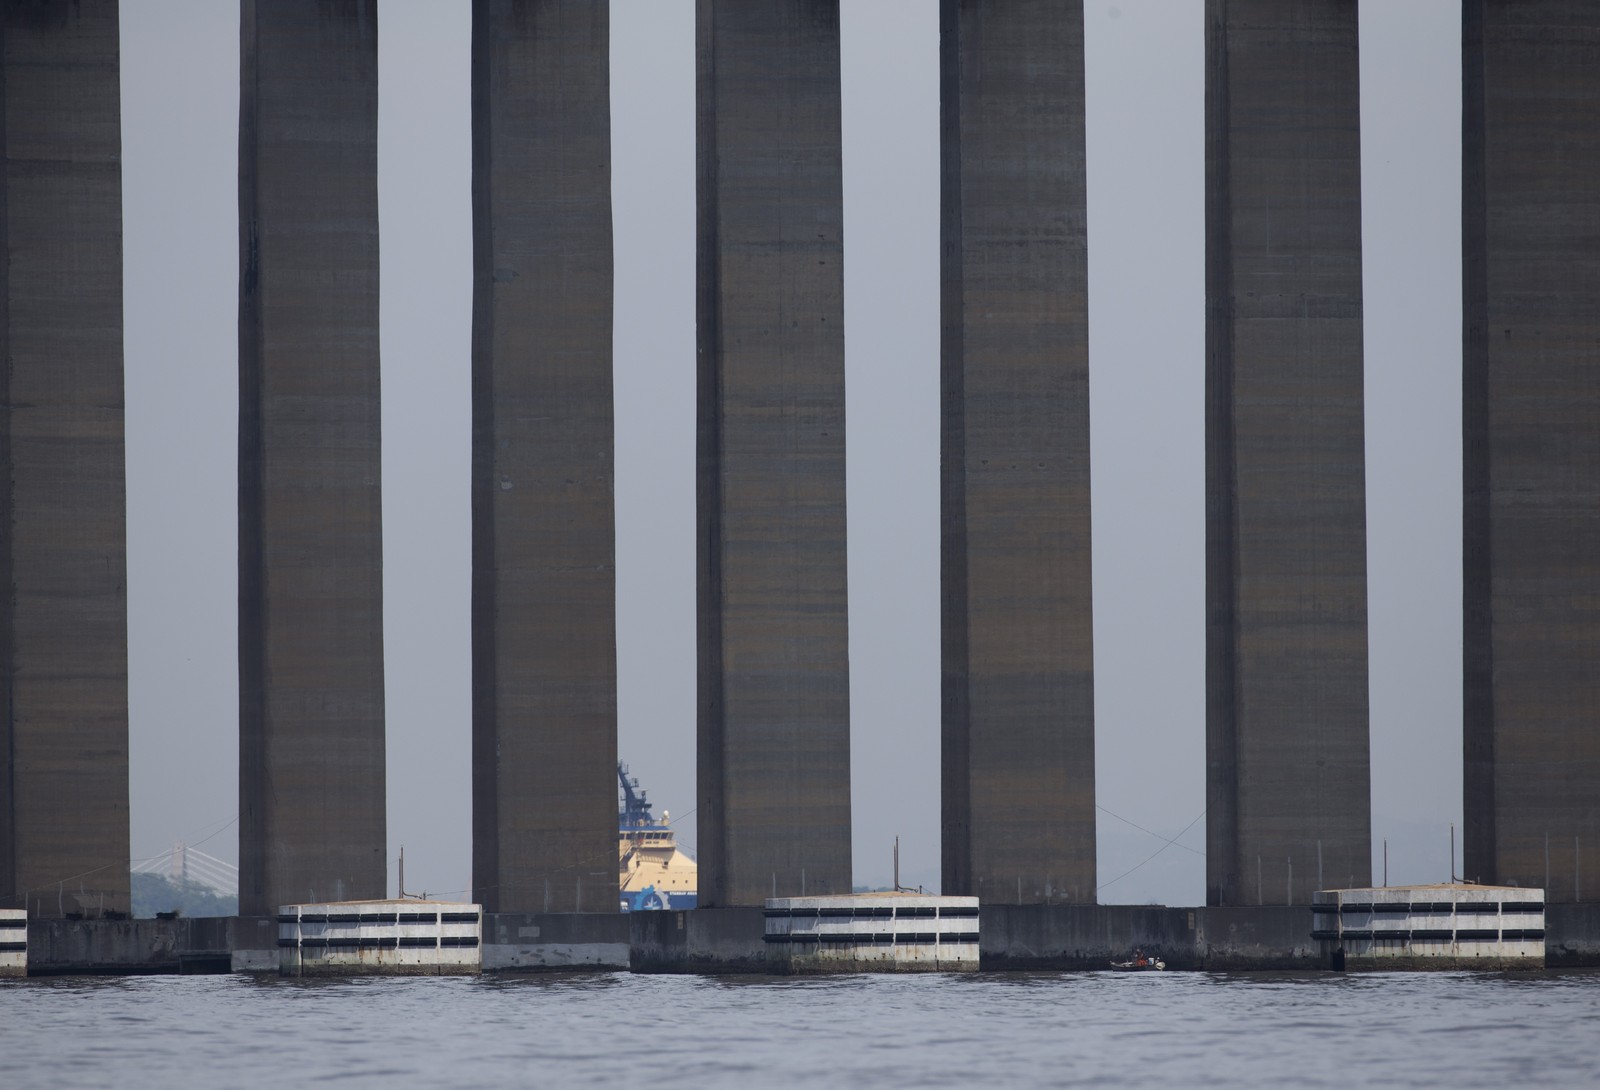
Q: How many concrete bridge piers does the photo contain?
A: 7